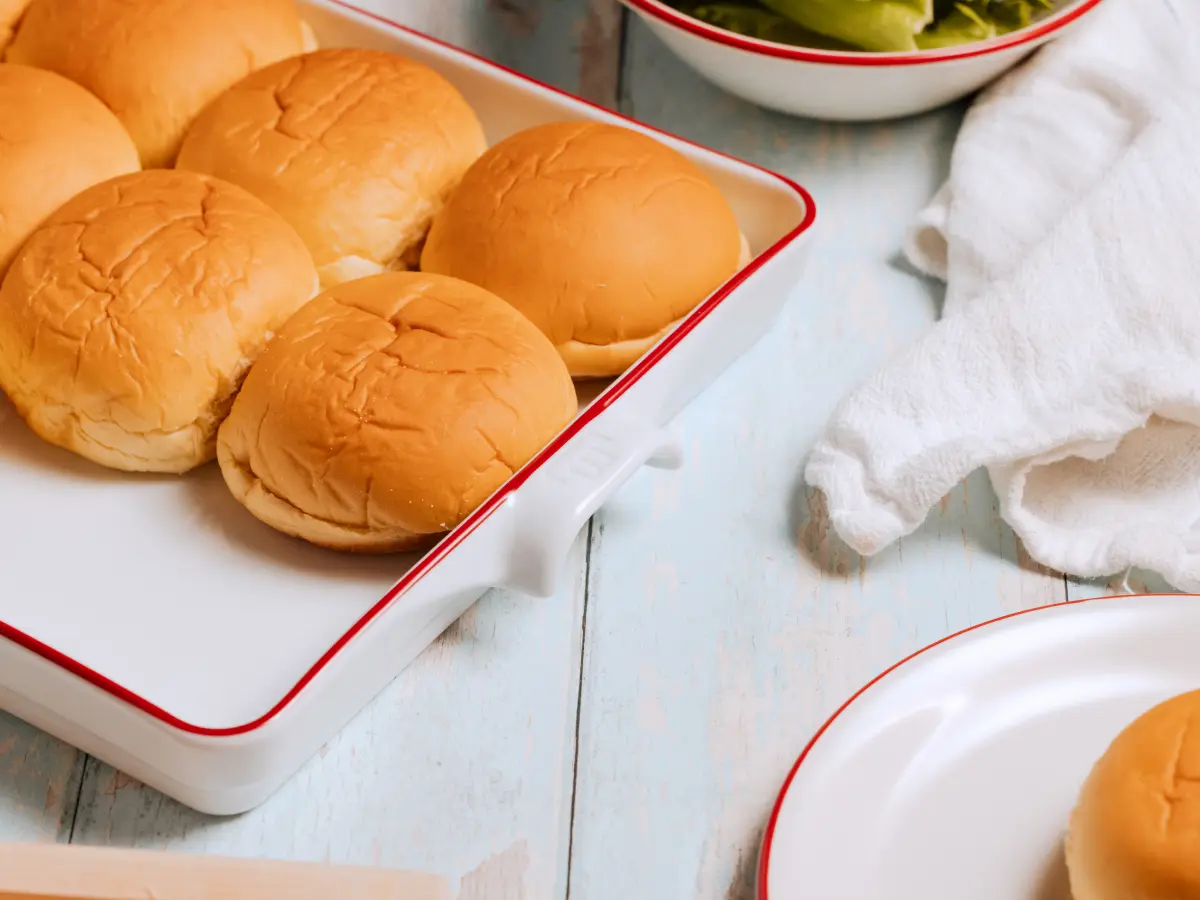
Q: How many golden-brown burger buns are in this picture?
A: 8